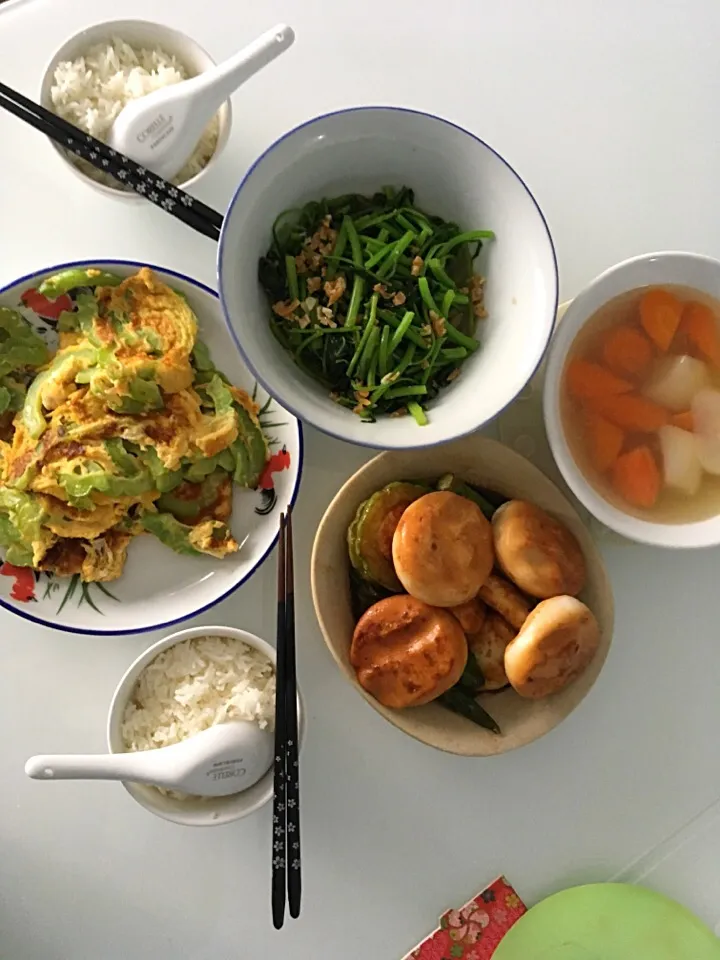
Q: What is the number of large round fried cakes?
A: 4